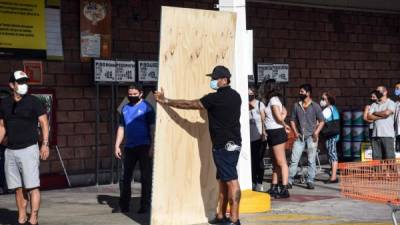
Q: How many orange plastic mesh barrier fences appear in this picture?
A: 0